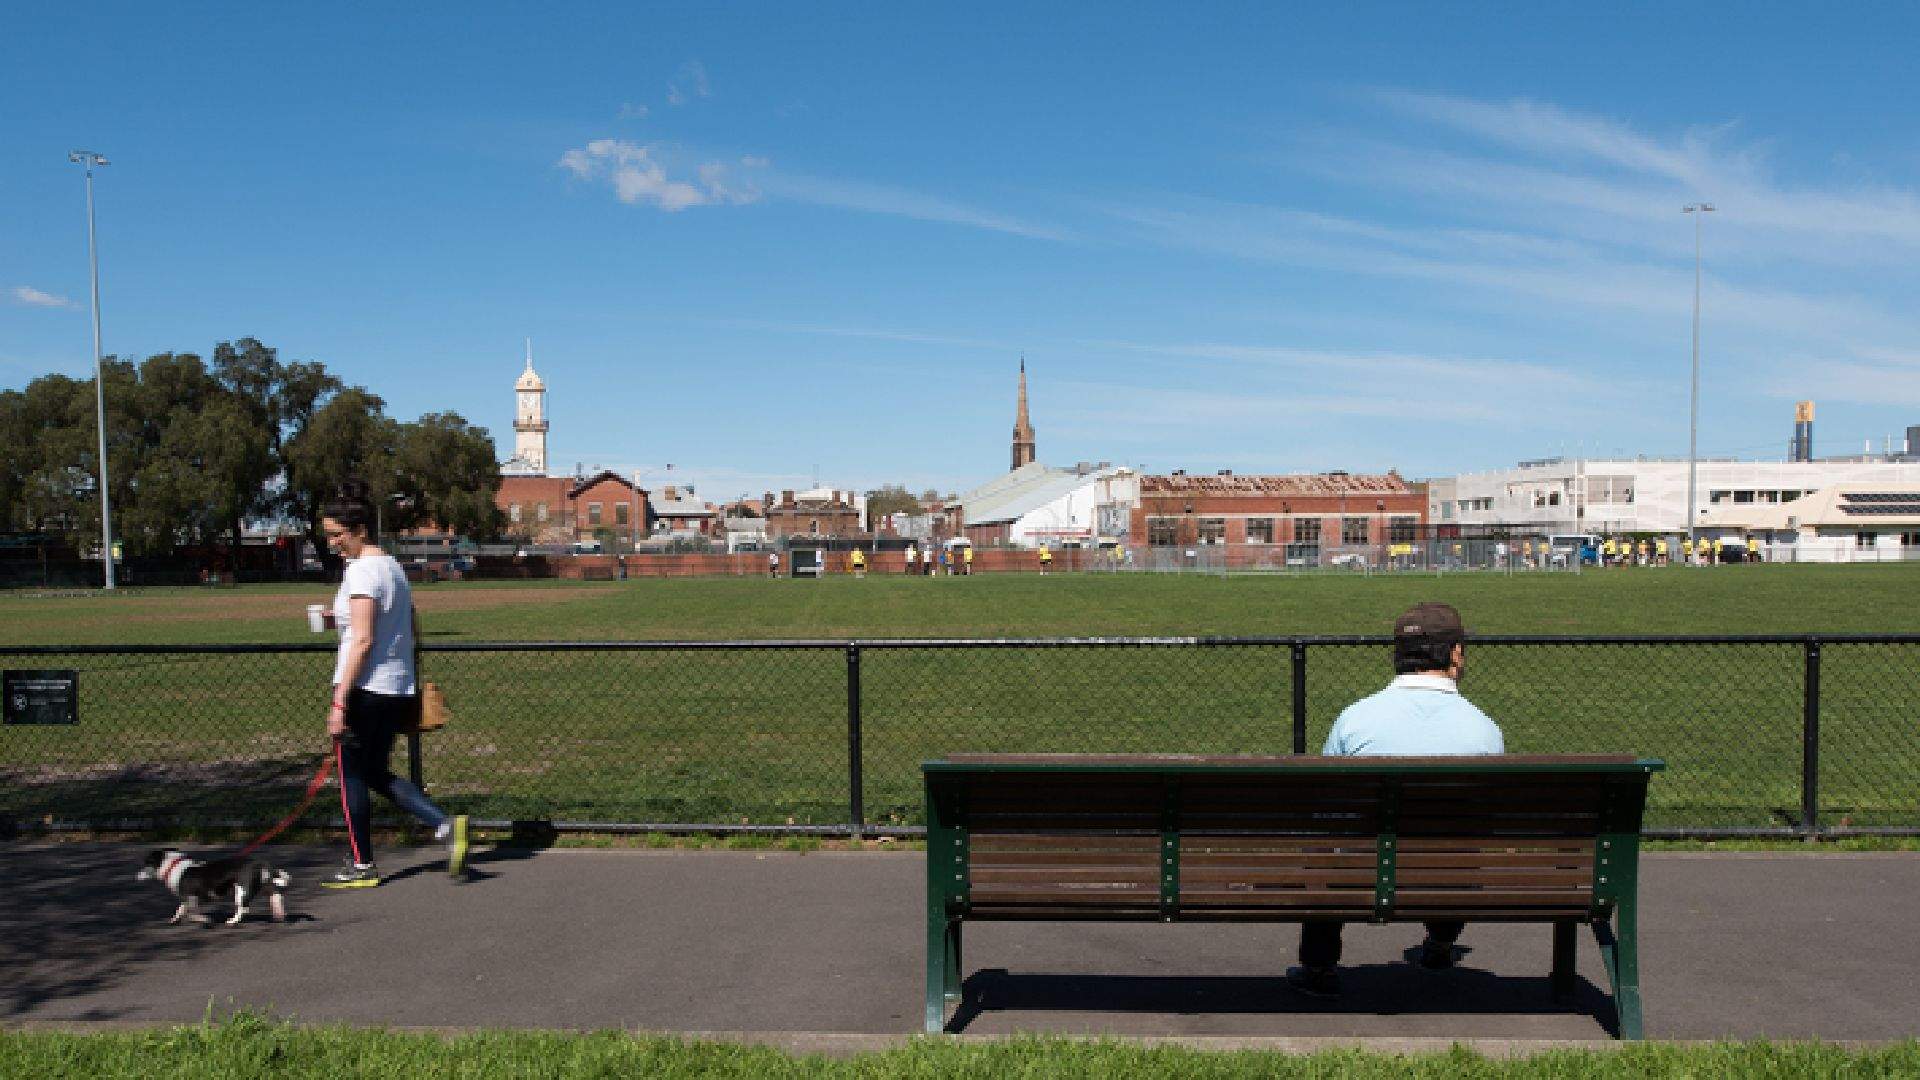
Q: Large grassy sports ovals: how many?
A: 1